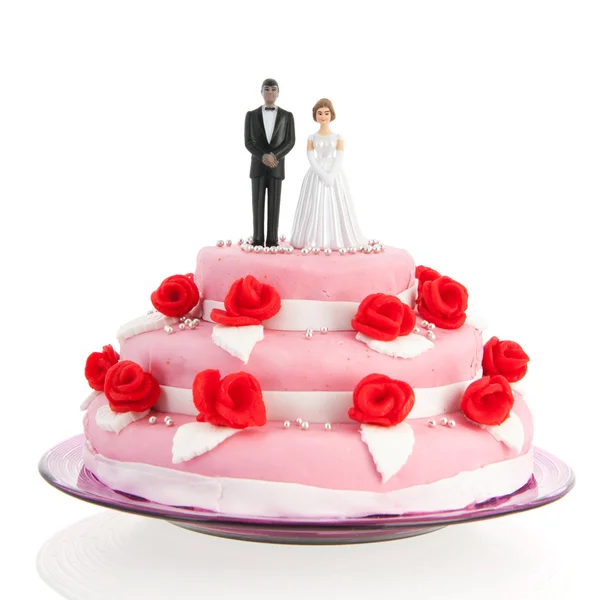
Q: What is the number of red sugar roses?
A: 11